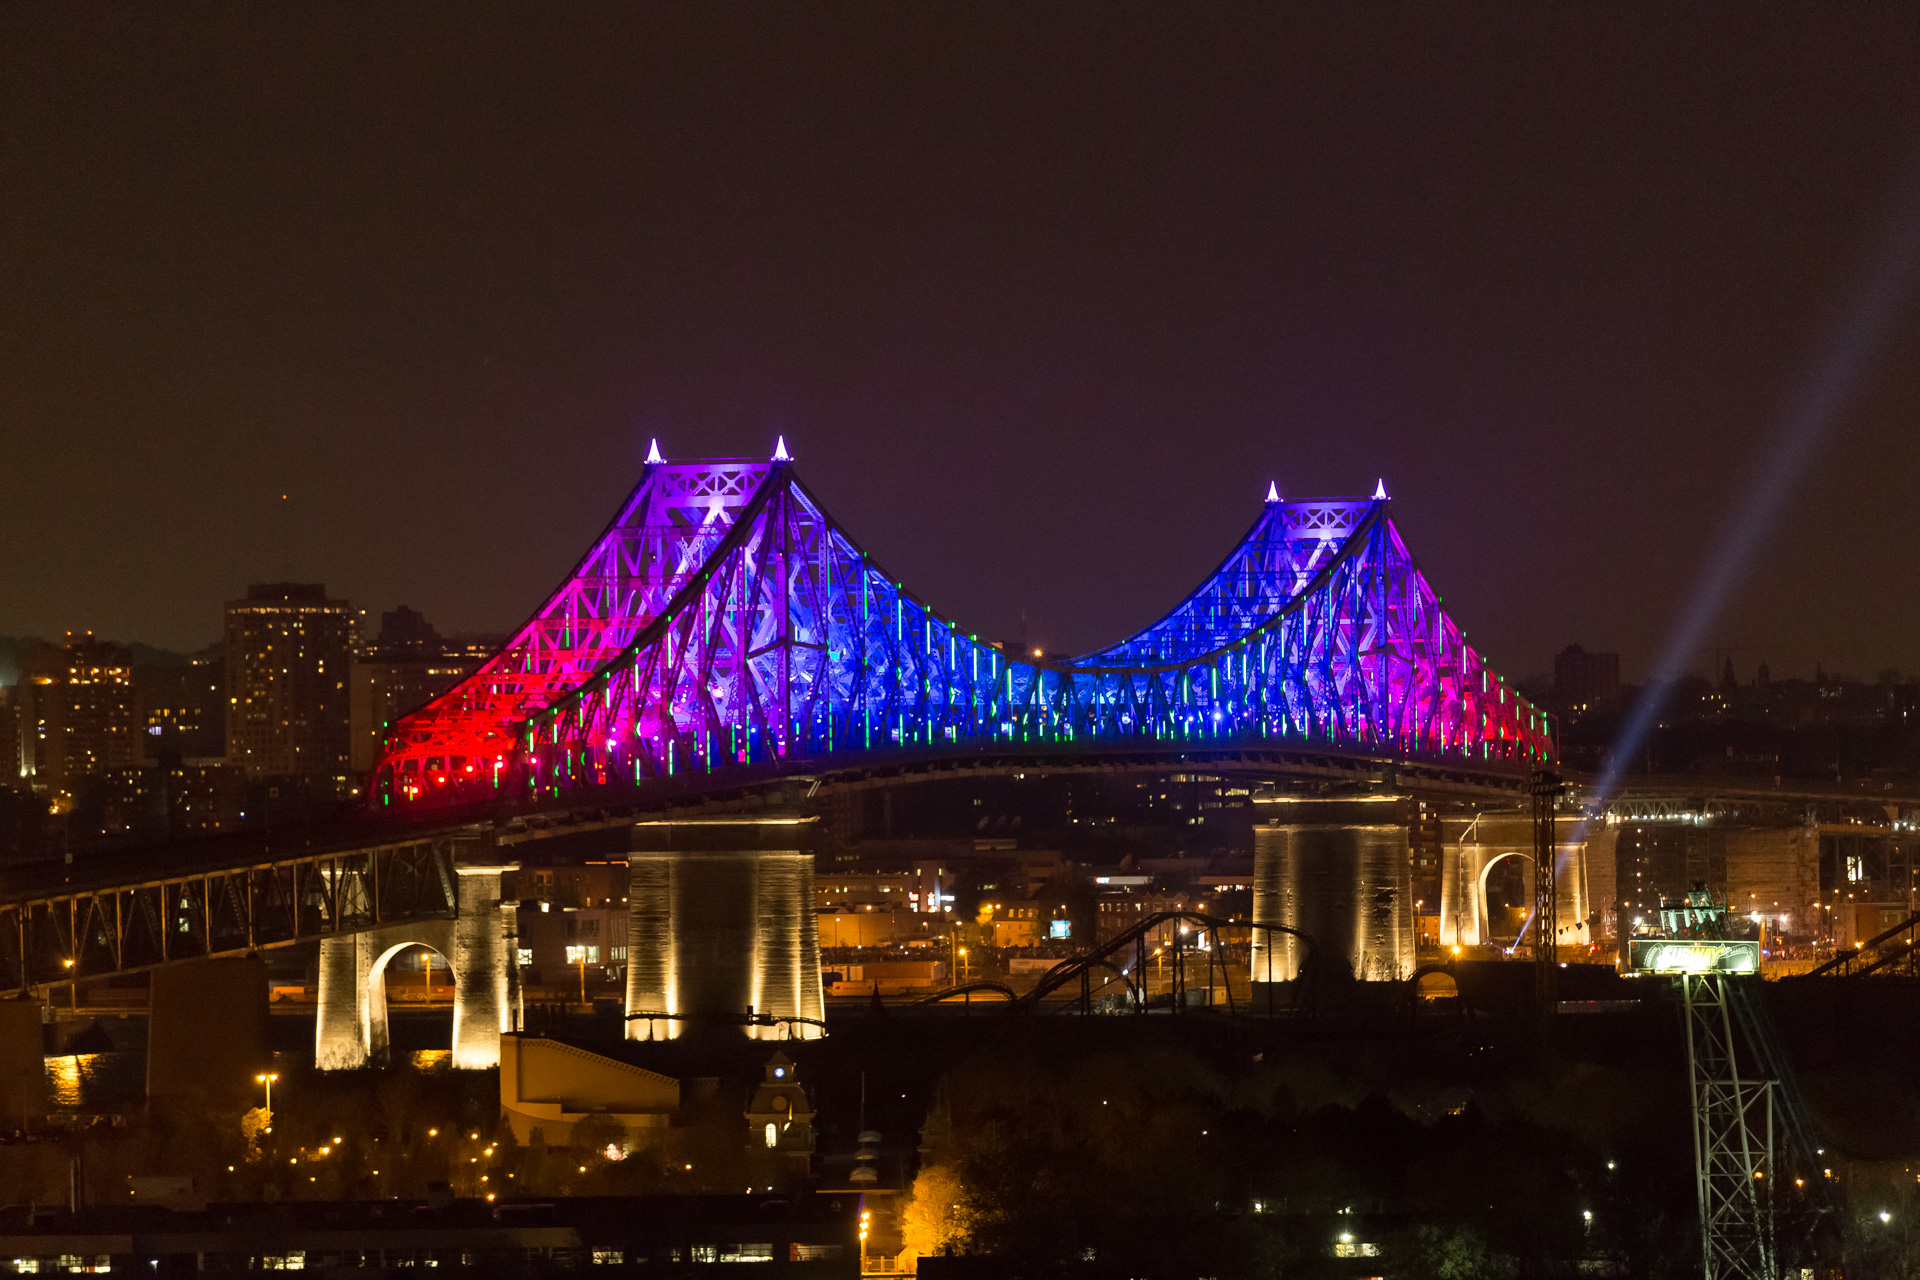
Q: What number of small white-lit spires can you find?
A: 4